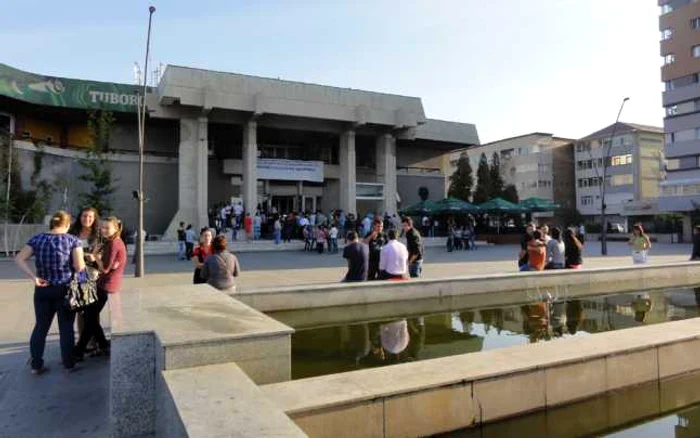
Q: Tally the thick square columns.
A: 4